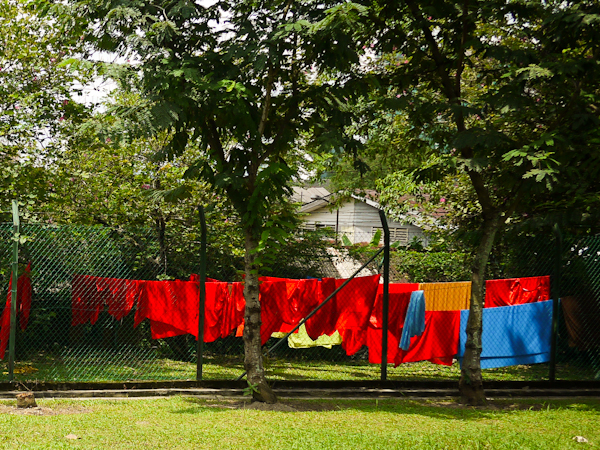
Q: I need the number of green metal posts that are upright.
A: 4